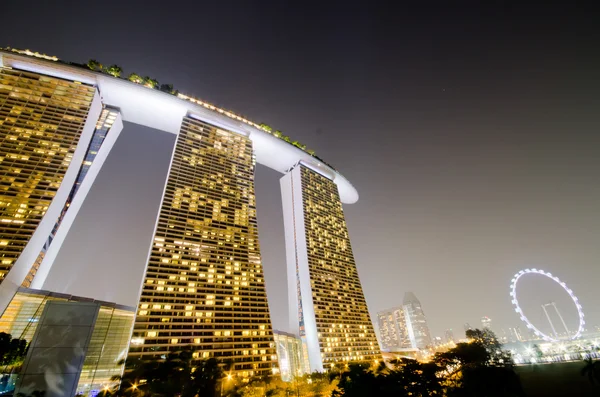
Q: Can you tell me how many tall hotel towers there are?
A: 3